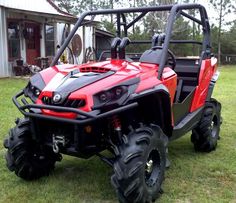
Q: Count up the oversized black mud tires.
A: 3